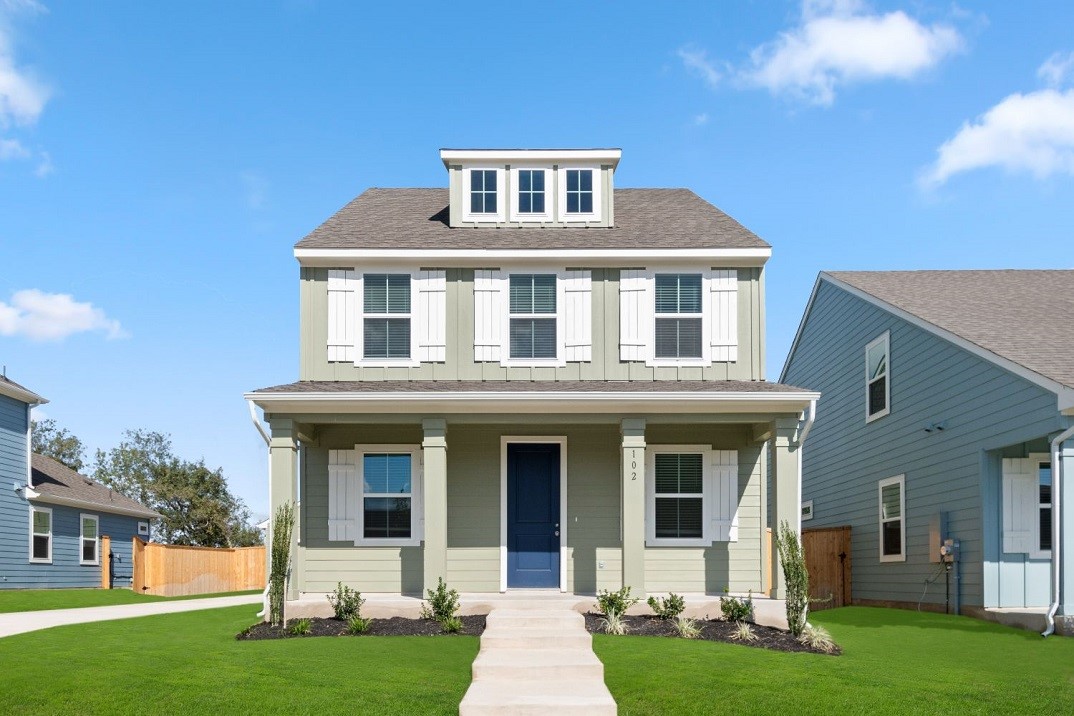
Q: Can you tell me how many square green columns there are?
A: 4